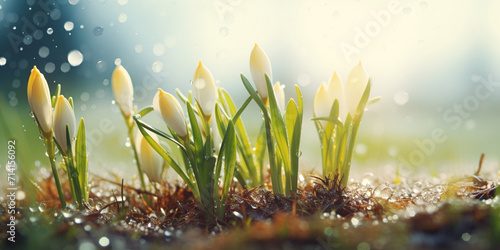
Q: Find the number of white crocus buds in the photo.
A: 11